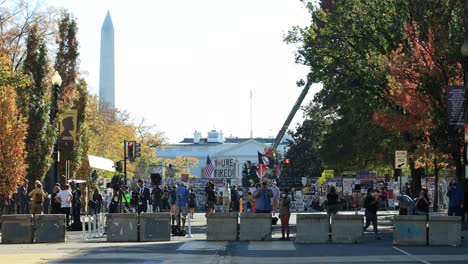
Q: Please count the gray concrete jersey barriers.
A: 10